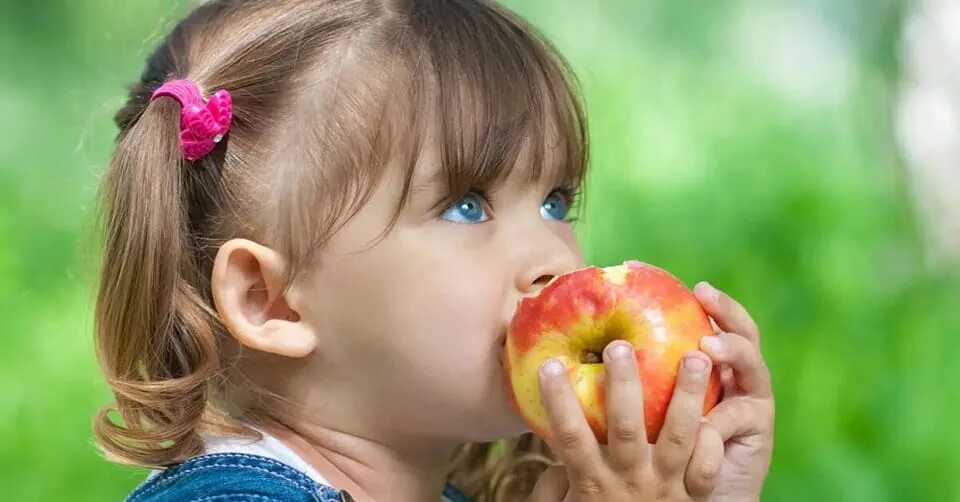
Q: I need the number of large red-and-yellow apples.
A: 1